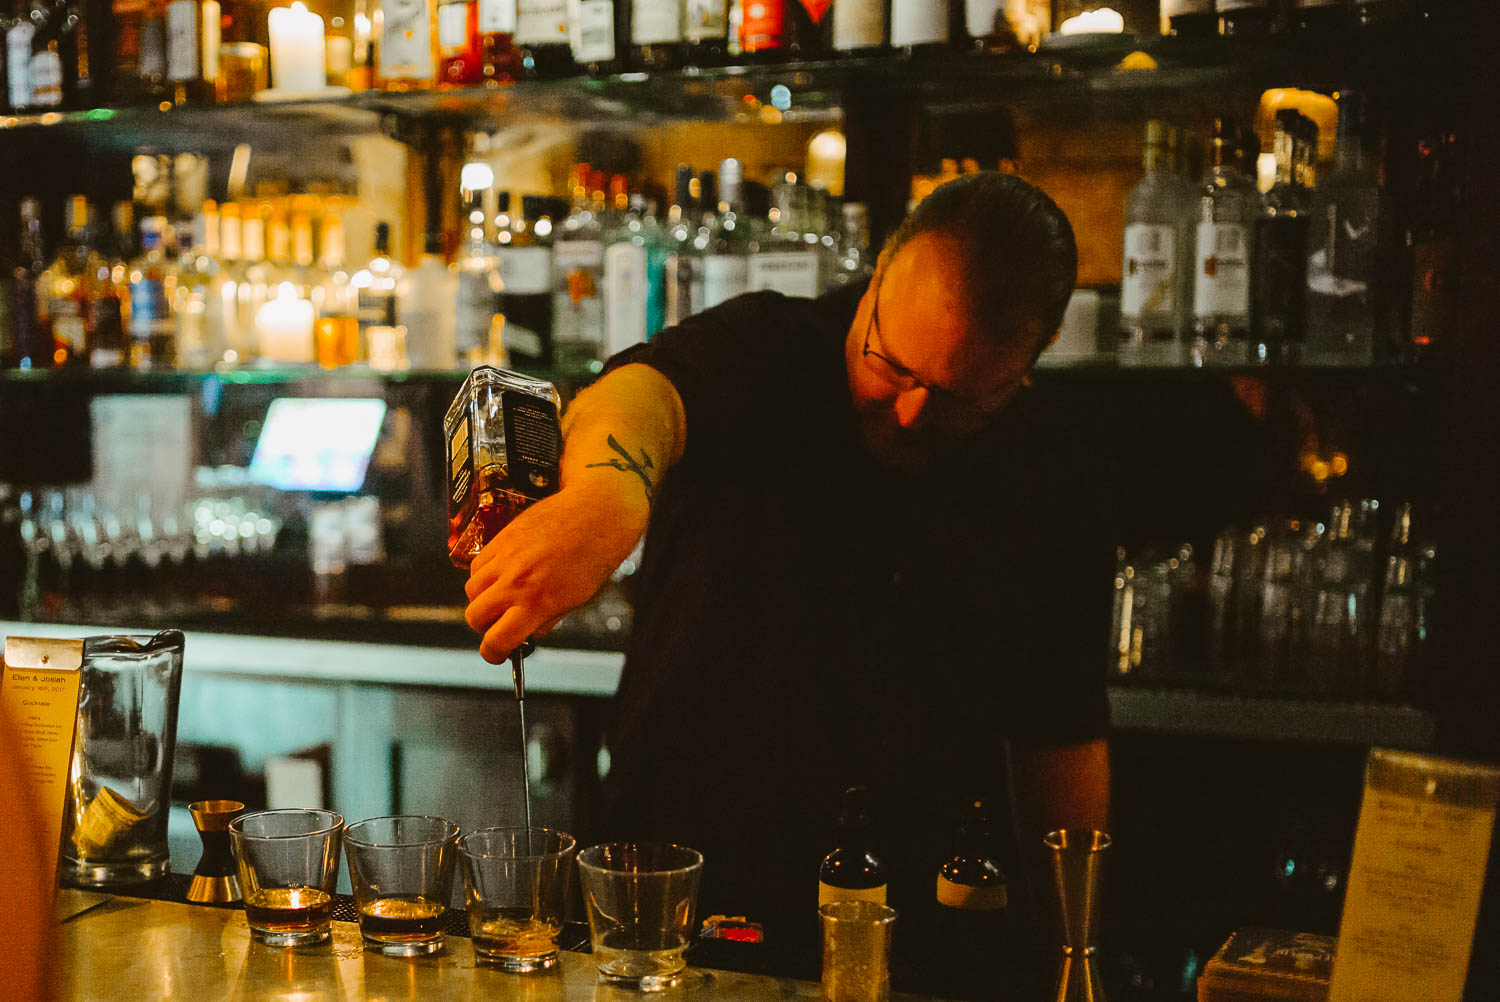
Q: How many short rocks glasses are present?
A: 4